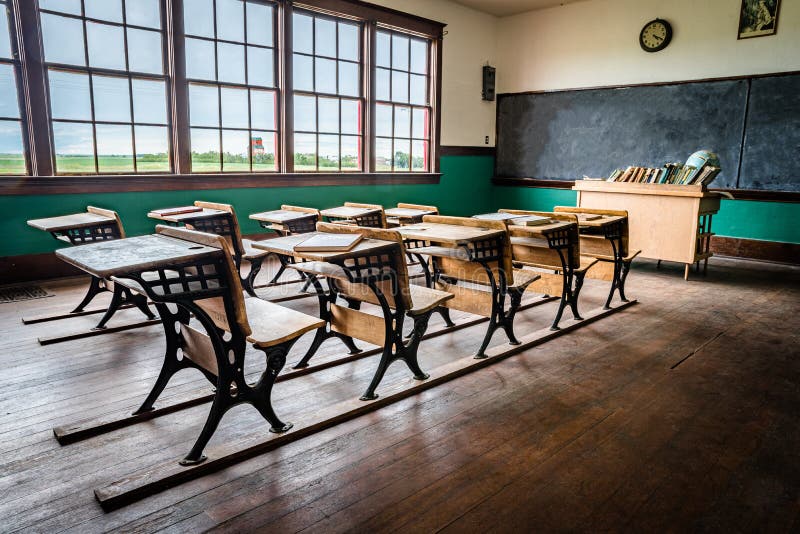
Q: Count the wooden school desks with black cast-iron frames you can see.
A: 10